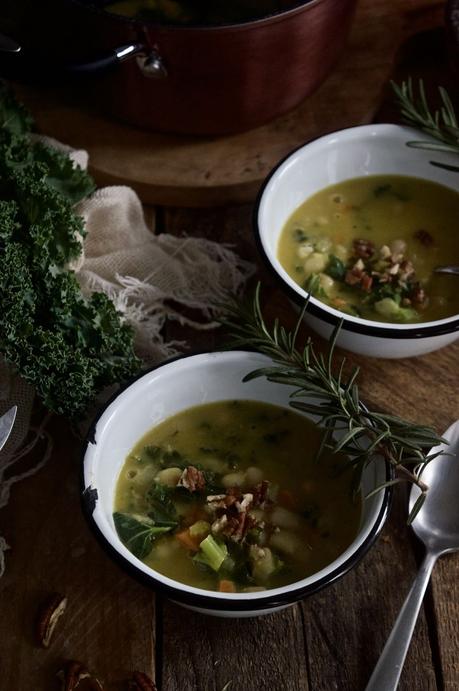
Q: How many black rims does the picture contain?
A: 2